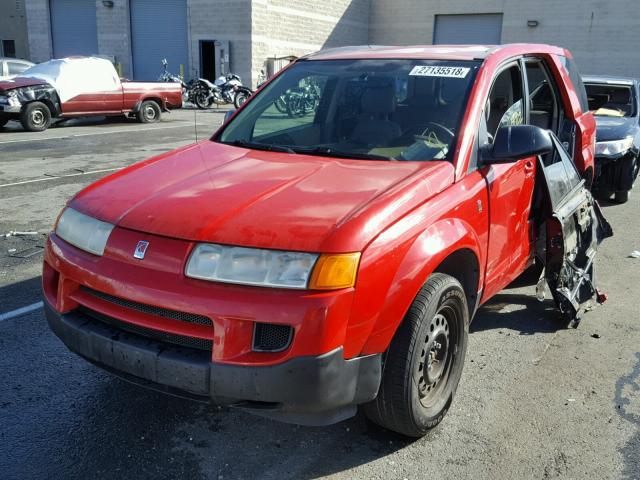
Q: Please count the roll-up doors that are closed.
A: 3